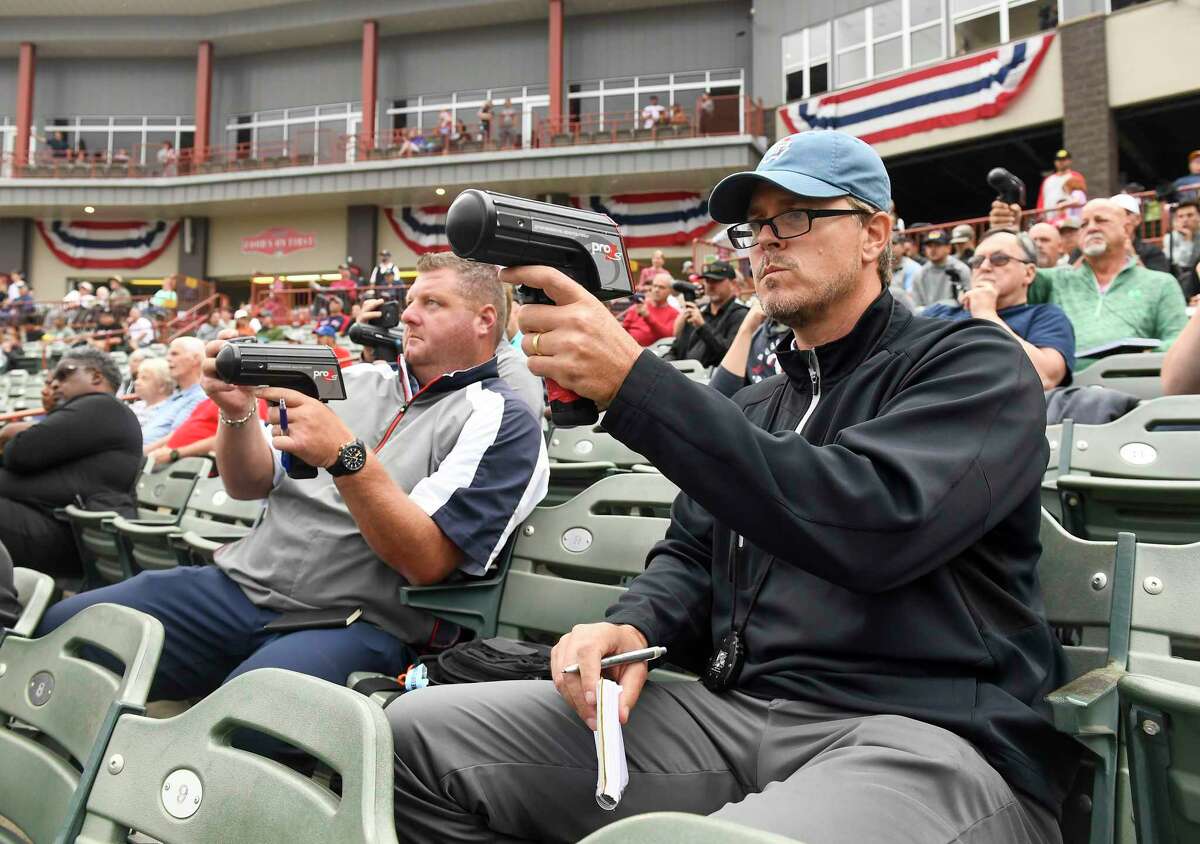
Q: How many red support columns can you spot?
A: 4